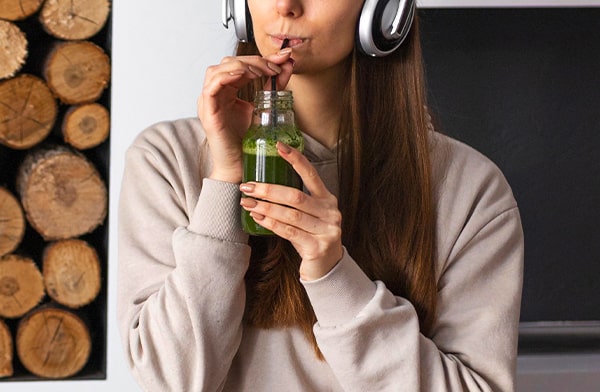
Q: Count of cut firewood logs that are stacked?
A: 12